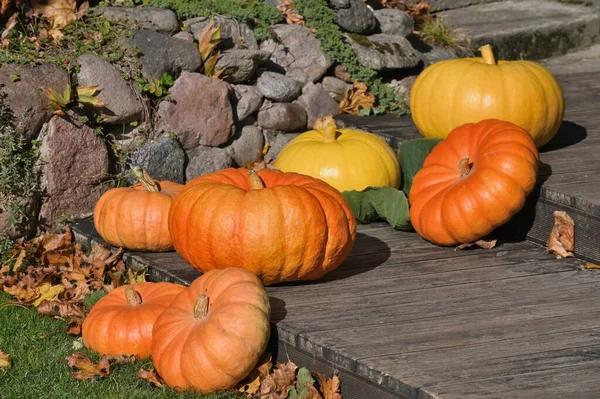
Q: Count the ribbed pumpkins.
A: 7